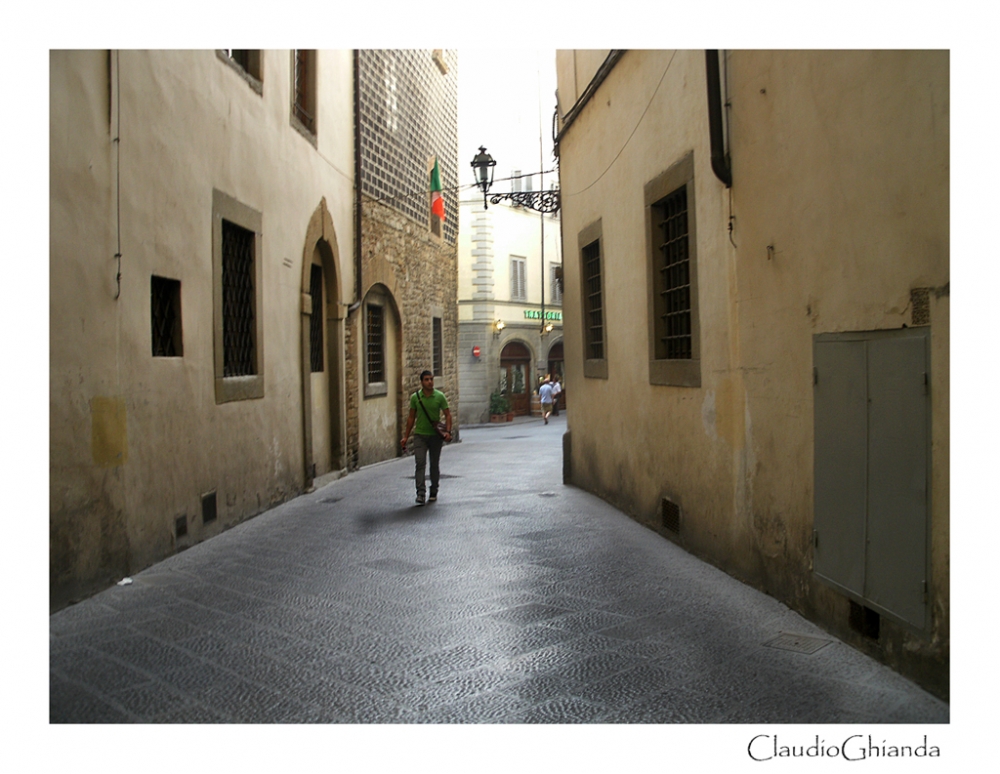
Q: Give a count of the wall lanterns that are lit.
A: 2